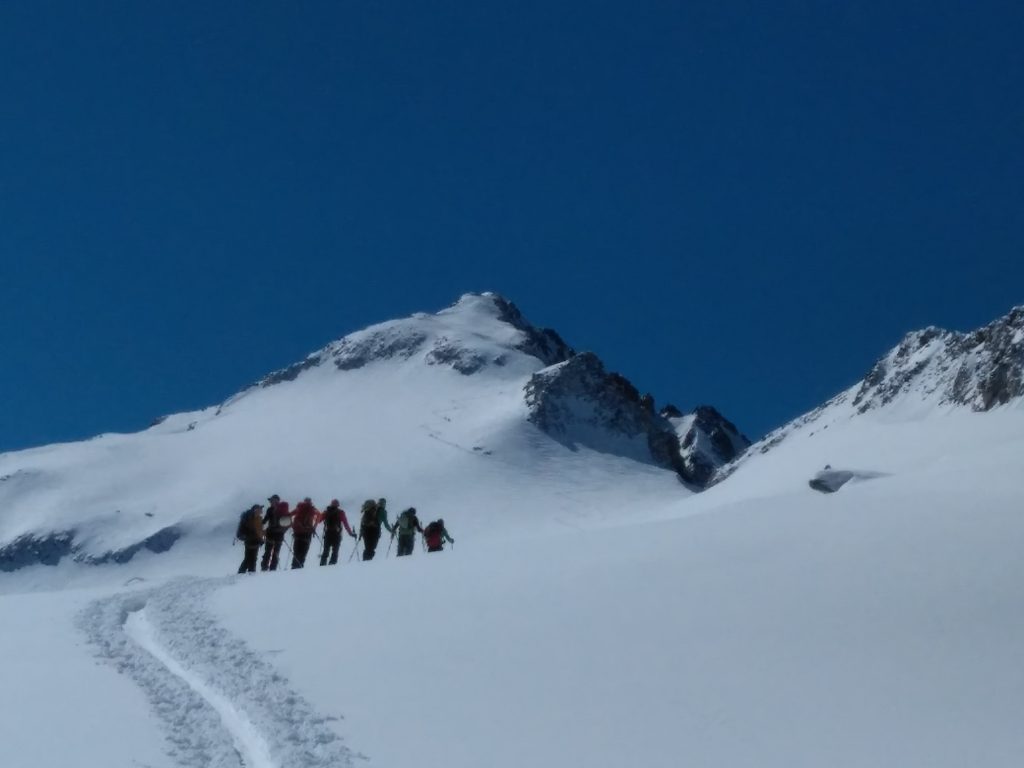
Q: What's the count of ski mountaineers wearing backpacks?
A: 7